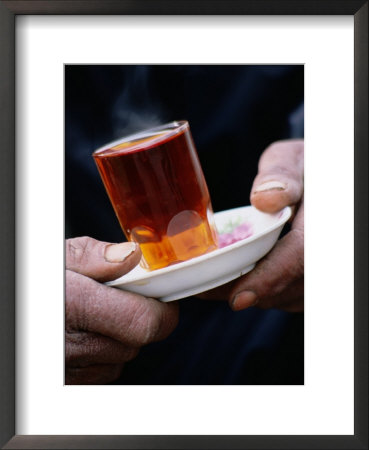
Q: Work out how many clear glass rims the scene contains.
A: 1